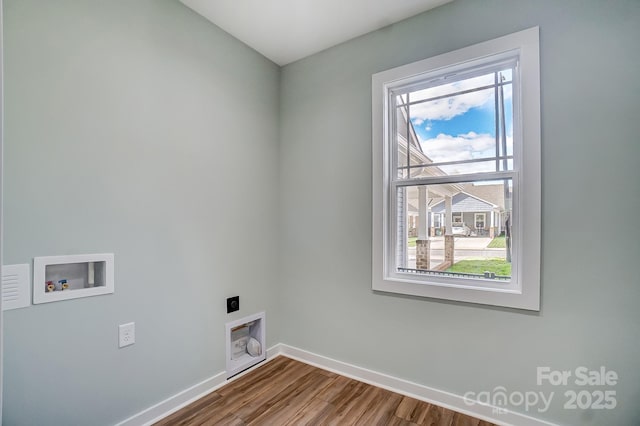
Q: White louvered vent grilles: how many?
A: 1